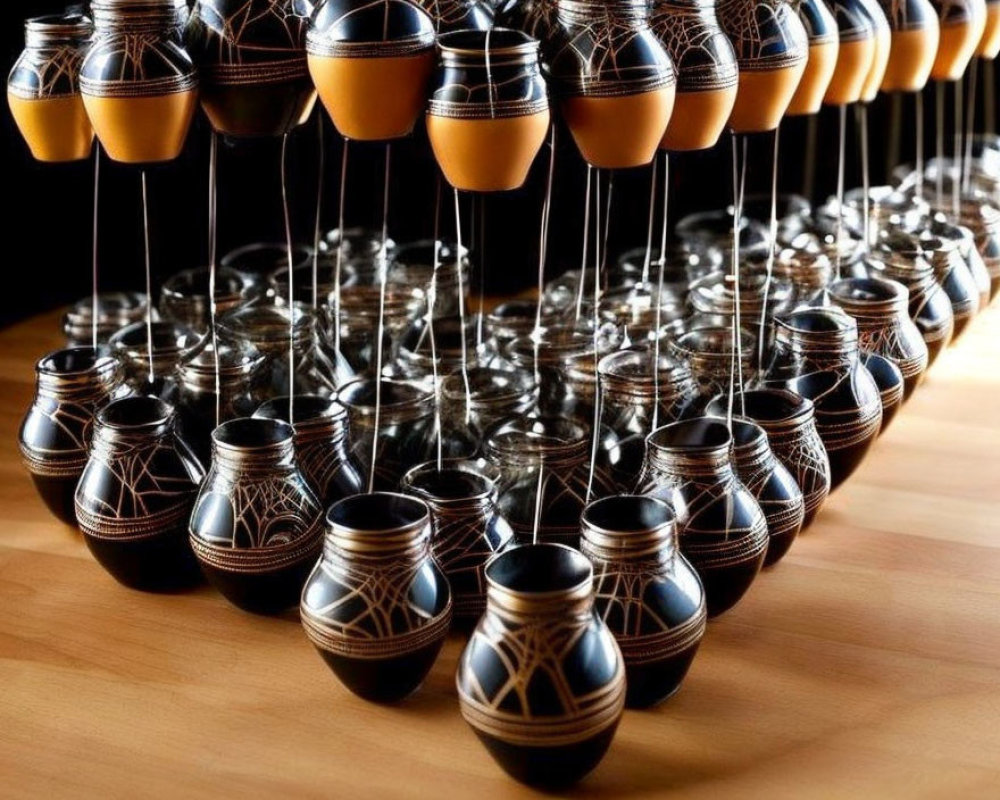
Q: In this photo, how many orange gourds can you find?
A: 13